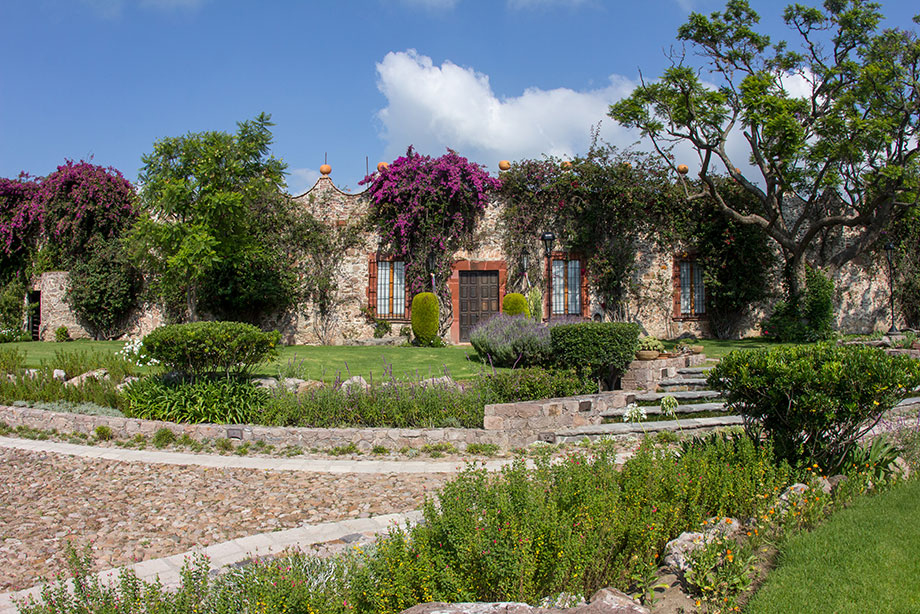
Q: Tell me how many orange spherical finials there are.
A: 6